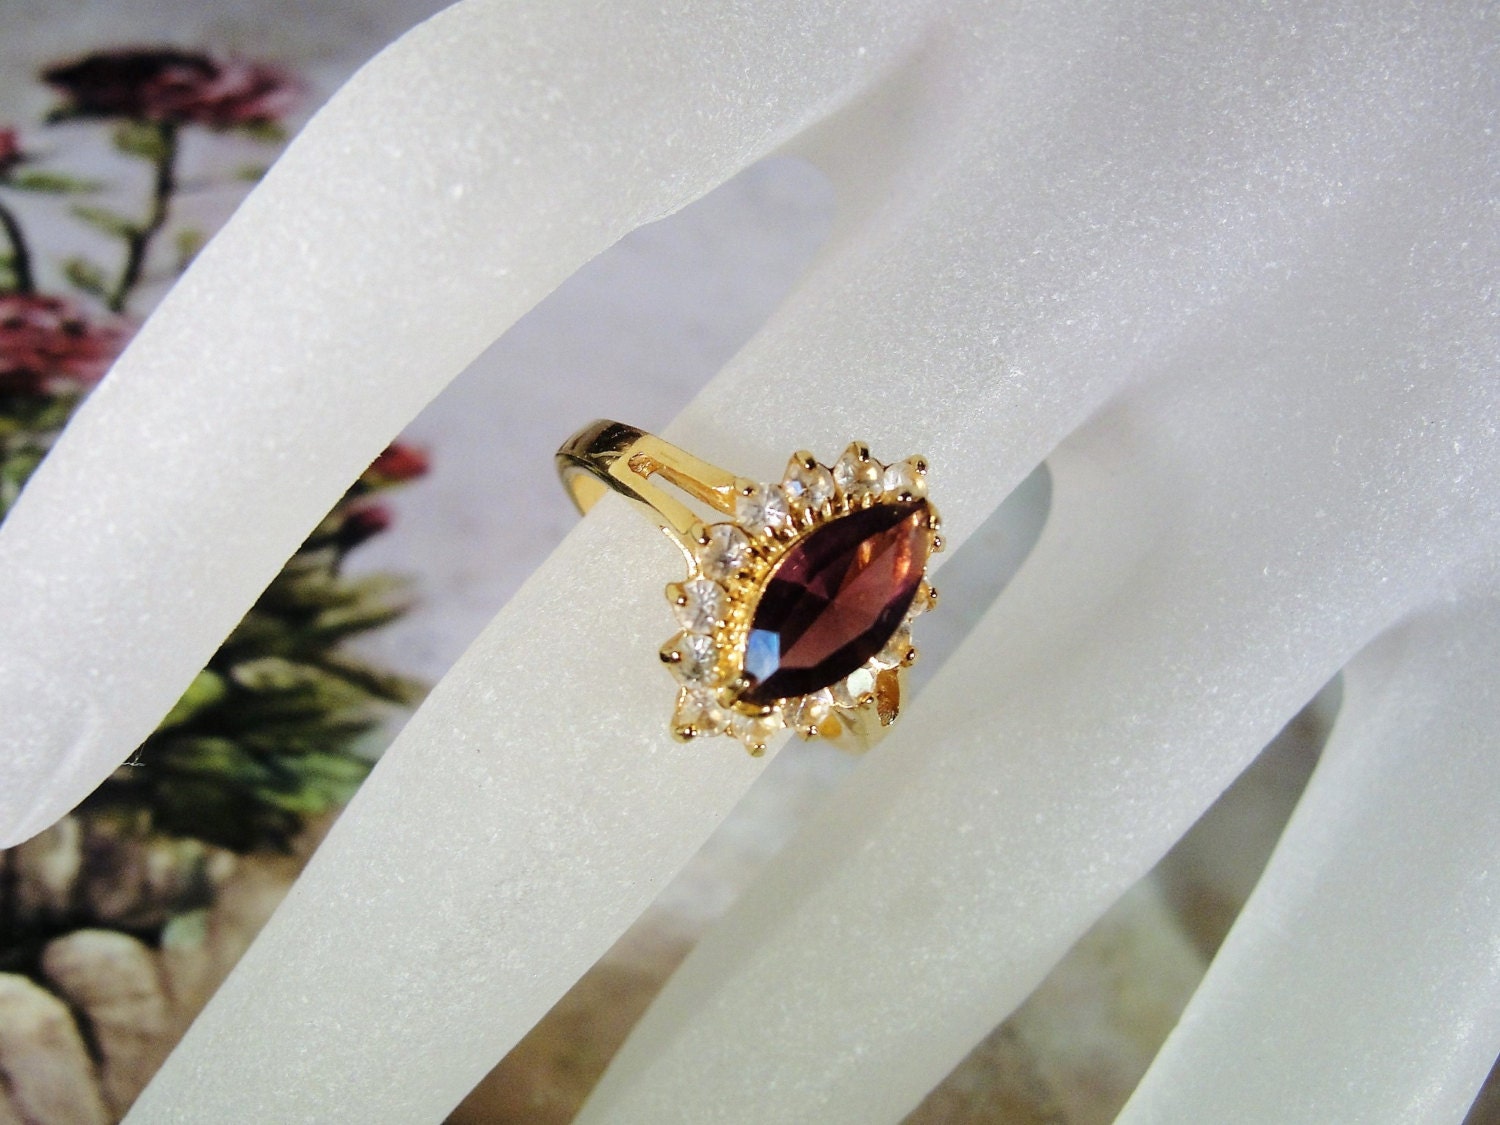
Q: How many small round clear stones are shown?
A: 13